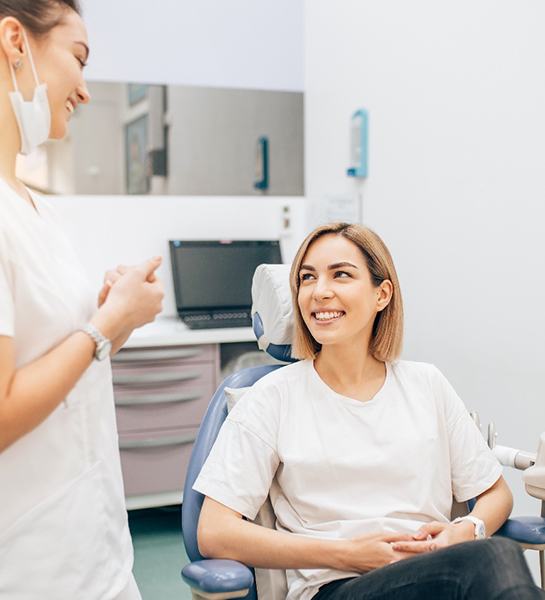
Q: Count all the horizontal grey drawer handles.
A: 4